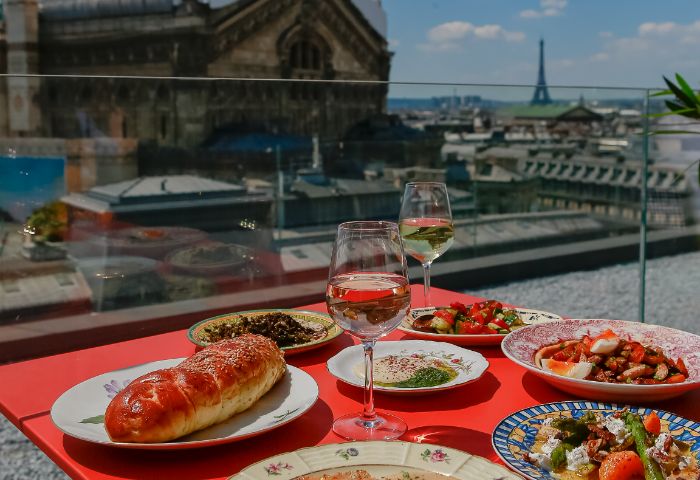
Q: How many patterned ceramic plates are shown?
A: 7